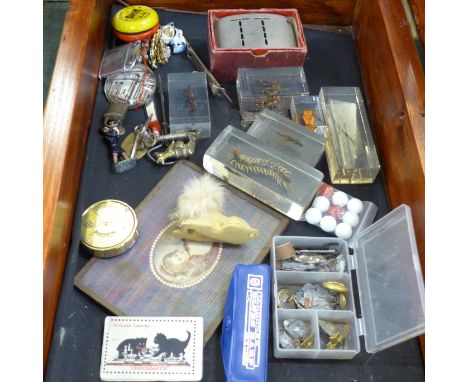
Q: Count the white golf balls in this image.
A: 7